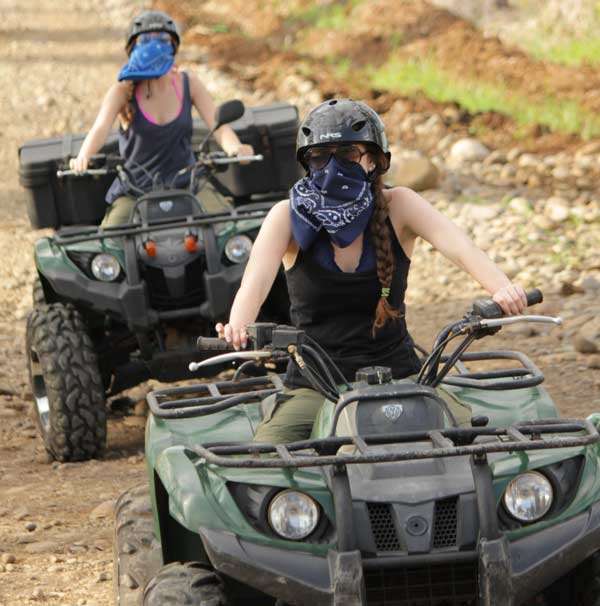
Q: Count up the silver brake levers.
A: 4